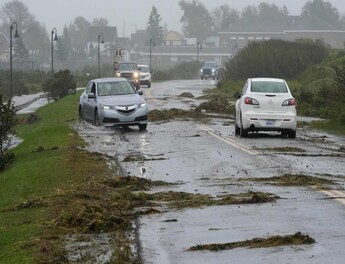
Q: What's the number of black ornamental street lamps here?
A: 5